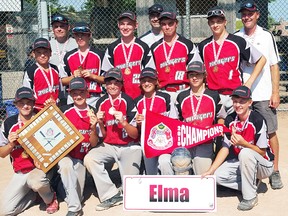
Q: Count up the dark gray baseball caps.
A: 14